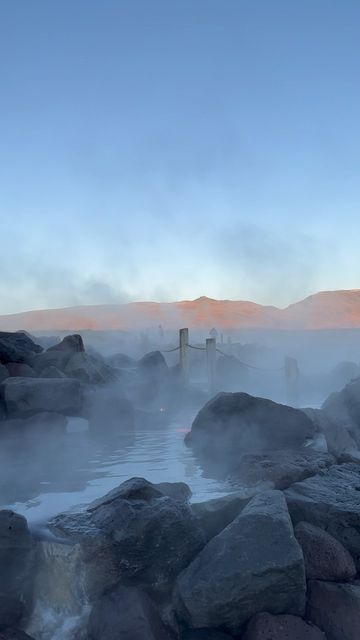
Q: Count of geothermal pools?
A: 1